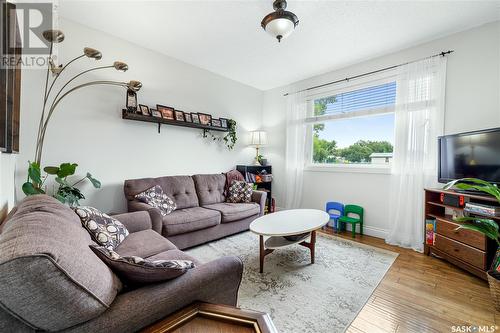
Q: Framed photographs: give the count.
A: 9